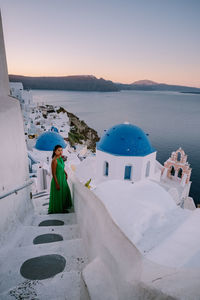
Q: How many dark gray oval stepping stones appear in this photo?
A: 3